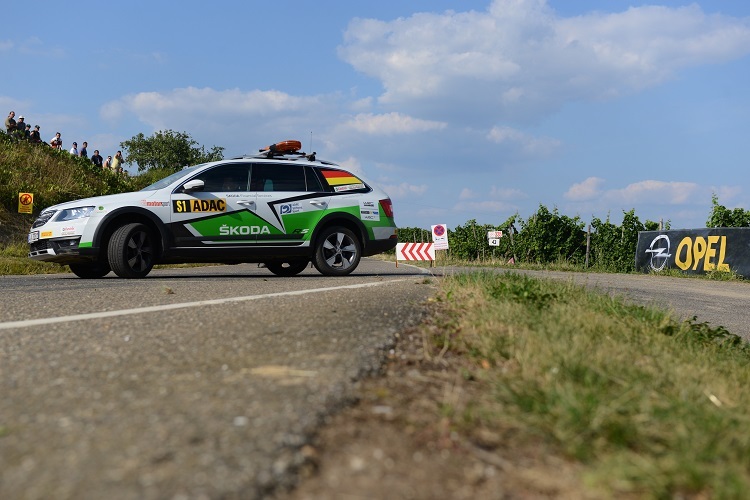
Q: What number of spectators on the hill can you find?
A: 12